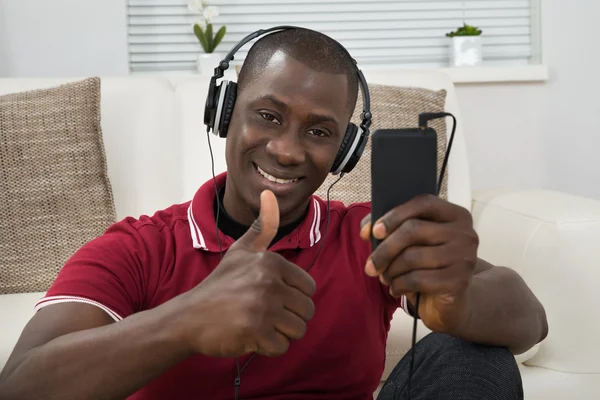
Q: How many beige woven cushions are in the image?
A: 2